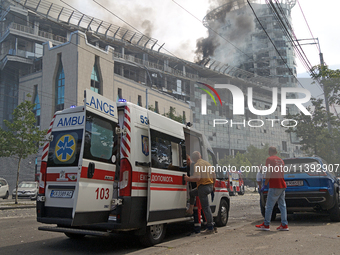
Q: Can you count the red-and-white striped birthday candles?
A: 0